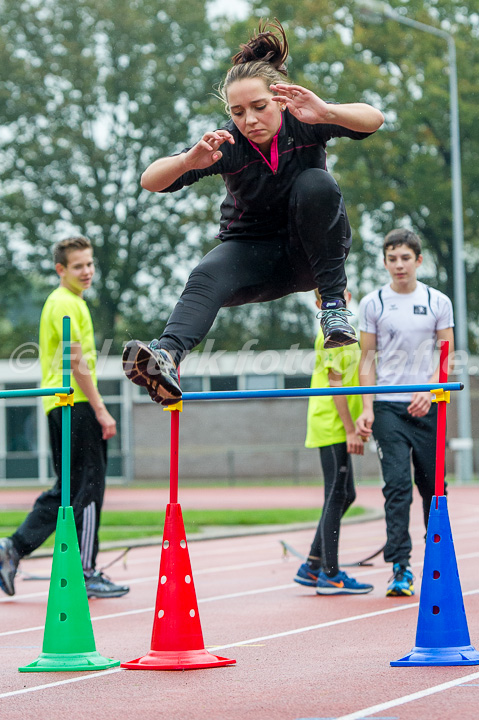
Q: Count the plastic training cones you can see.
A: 3